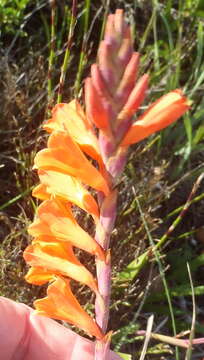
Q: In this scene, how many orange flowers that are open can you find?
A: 6